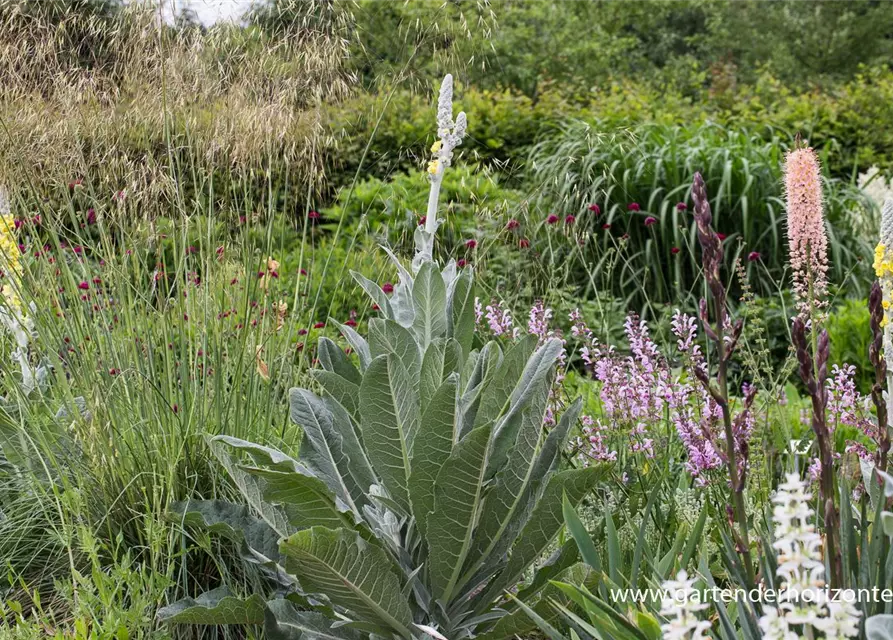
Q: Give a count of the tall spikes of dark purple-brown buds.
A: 4